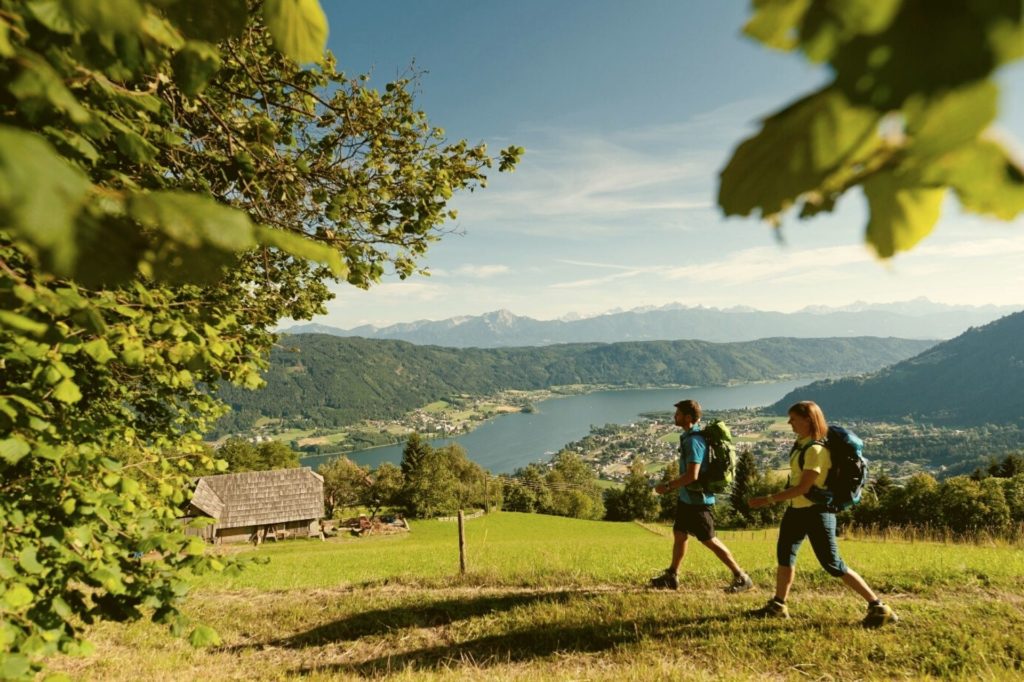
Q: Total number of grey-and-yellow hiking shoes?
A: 2